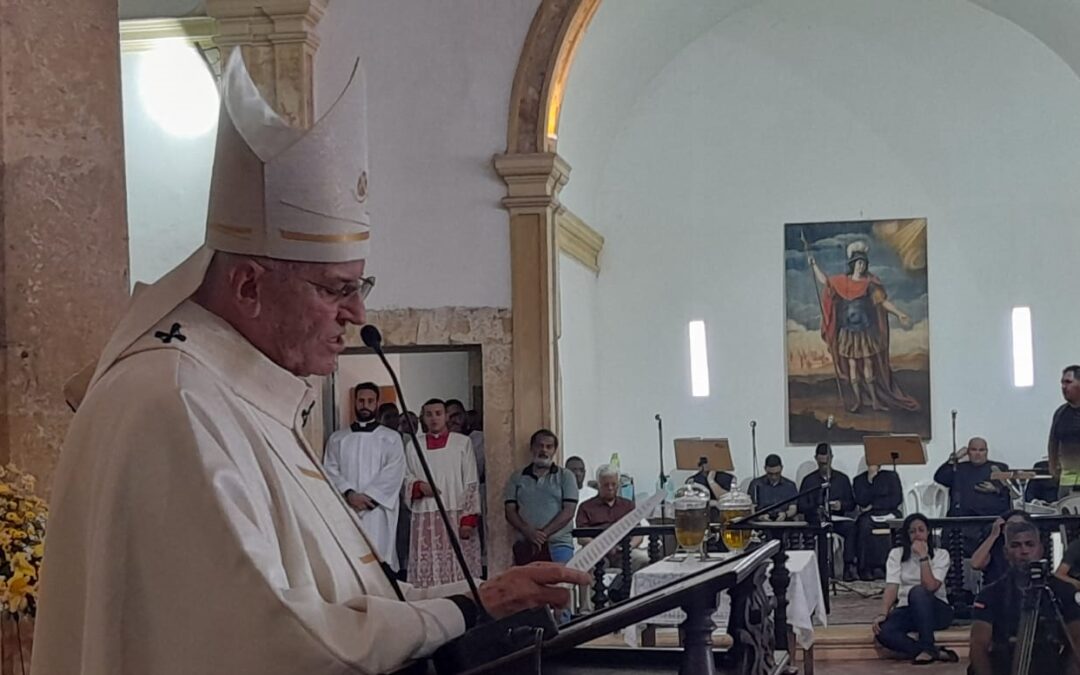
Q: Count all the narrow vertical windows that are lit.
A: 2